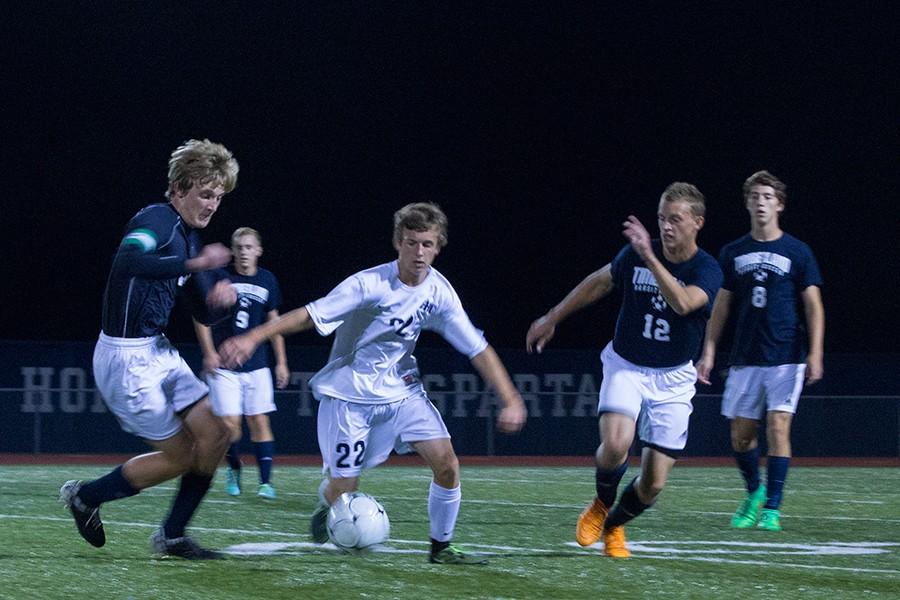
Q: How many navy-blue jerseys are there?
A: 4